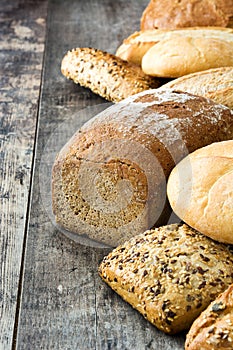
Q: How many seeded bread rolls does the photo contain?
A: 3